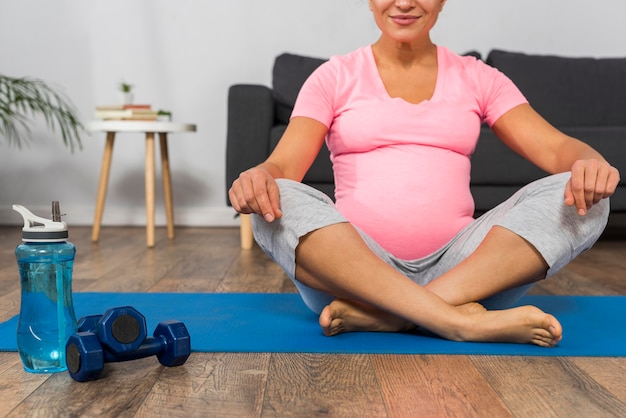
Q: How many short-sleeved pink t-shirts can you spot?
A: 1